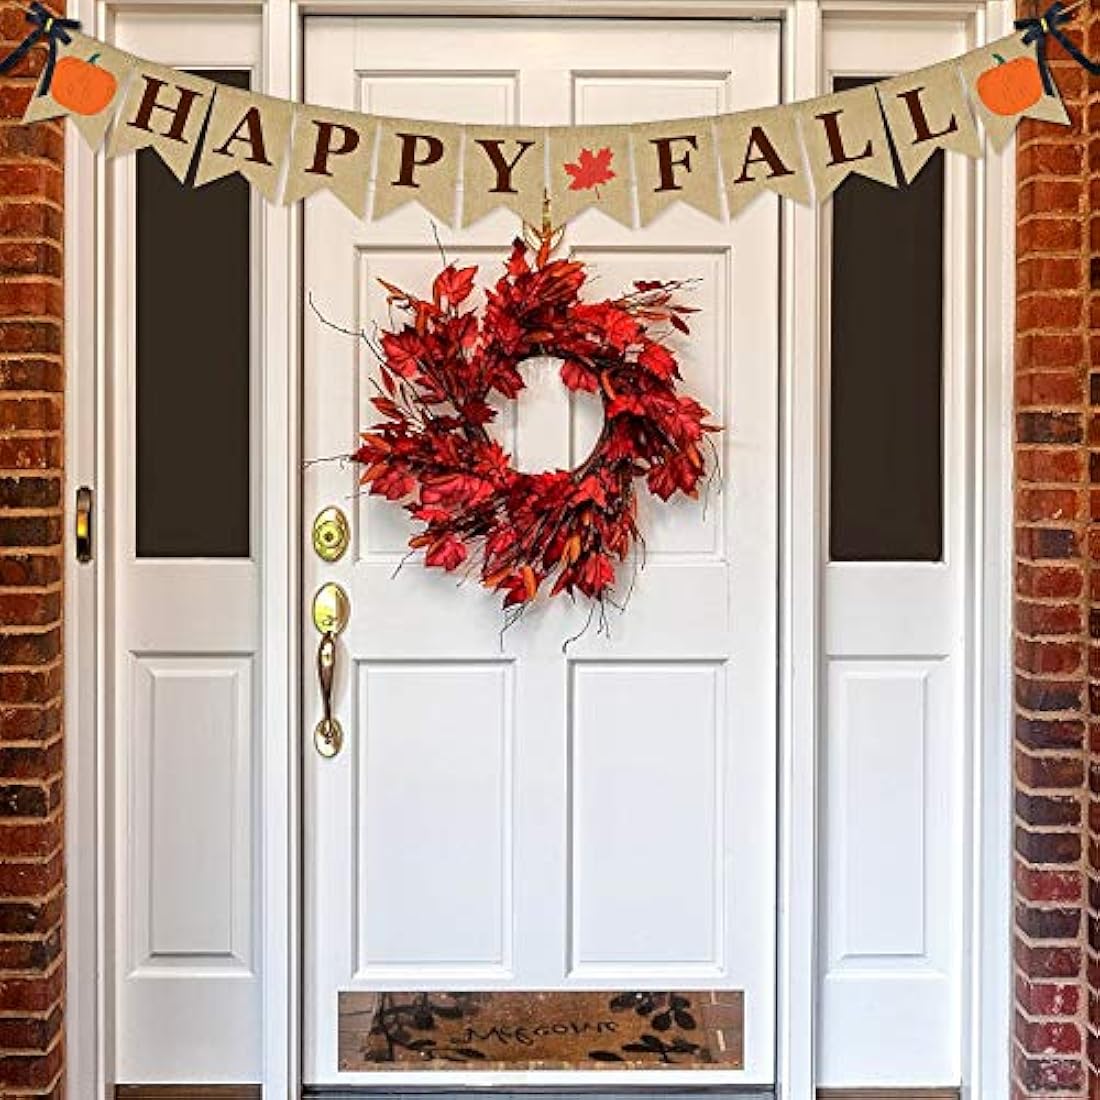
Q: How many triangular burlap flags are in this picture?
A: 12